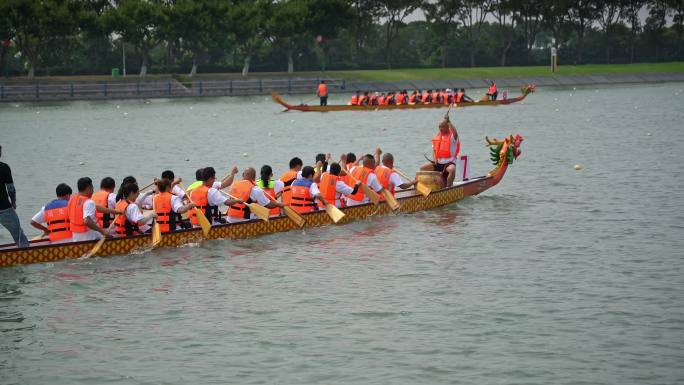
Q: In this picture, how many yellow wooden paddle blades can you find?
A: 9